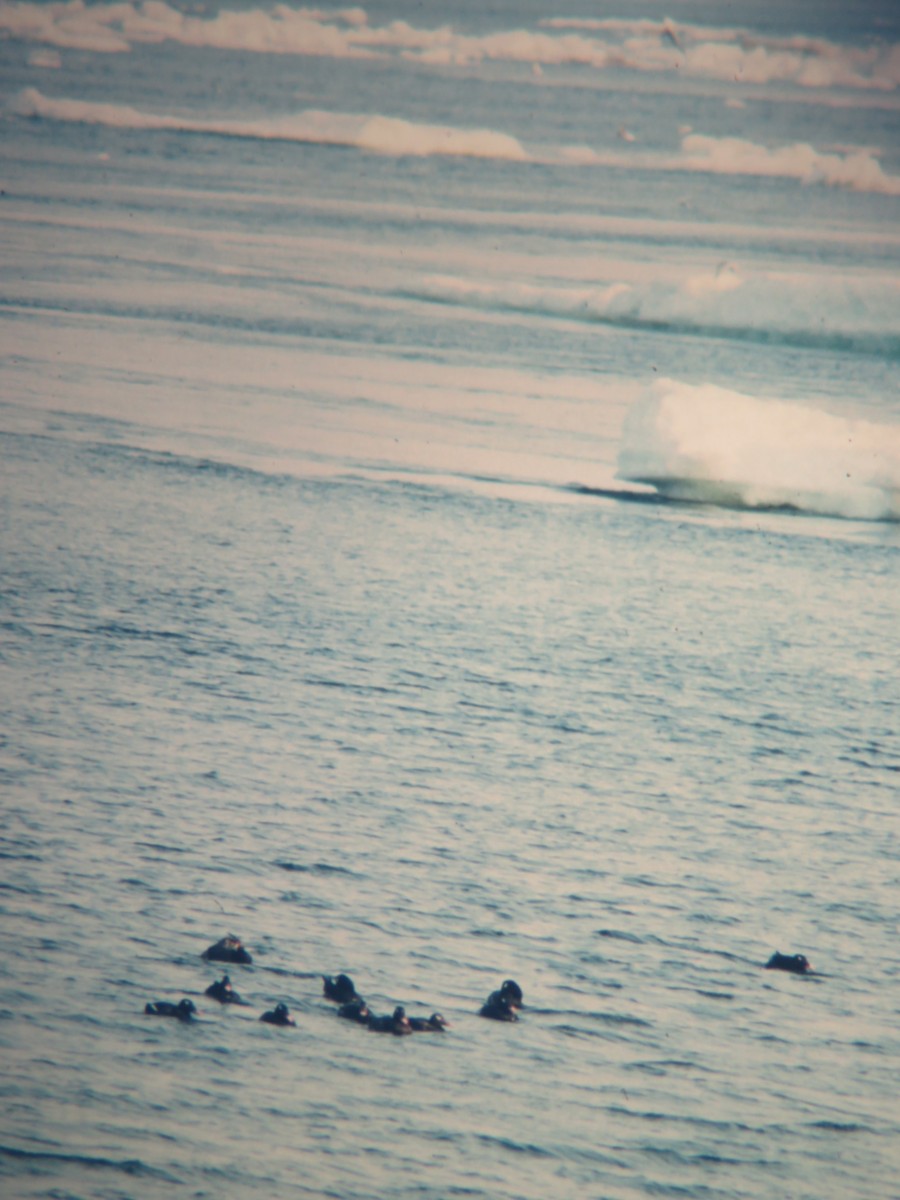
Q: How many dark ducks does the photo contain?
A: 11